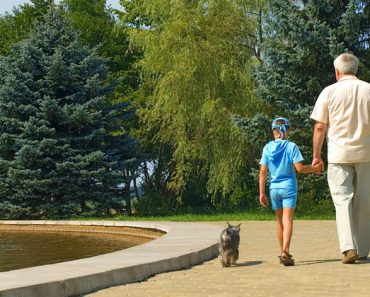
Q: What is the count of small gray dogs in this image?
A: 1